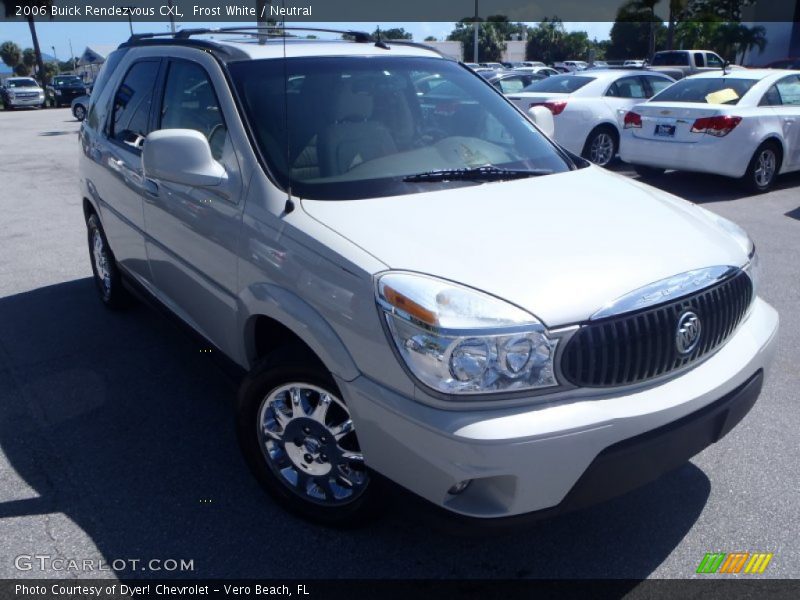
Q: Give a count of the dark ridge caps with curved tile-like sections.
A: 0